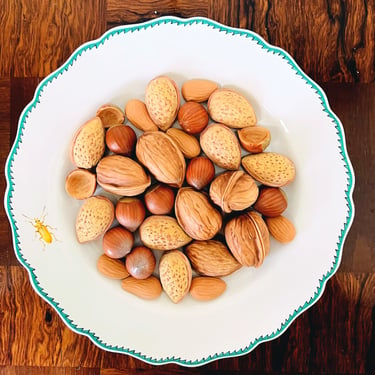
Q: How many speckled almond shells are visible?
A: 8